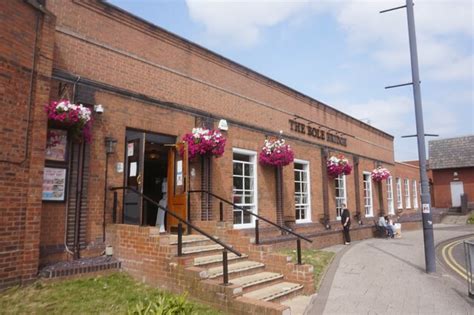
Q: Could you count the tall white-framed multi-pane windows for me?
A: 8